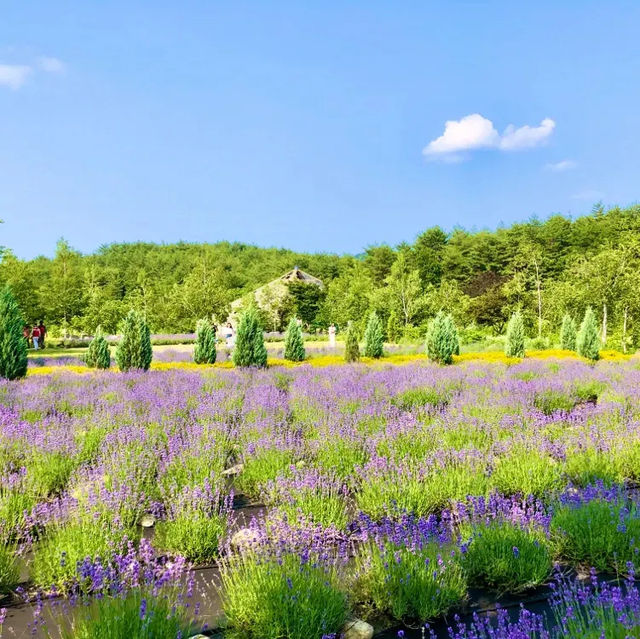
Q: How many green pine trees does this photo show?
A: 12